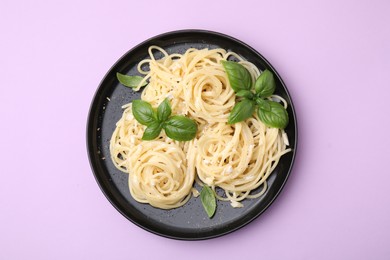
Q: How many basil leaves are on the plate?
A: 12